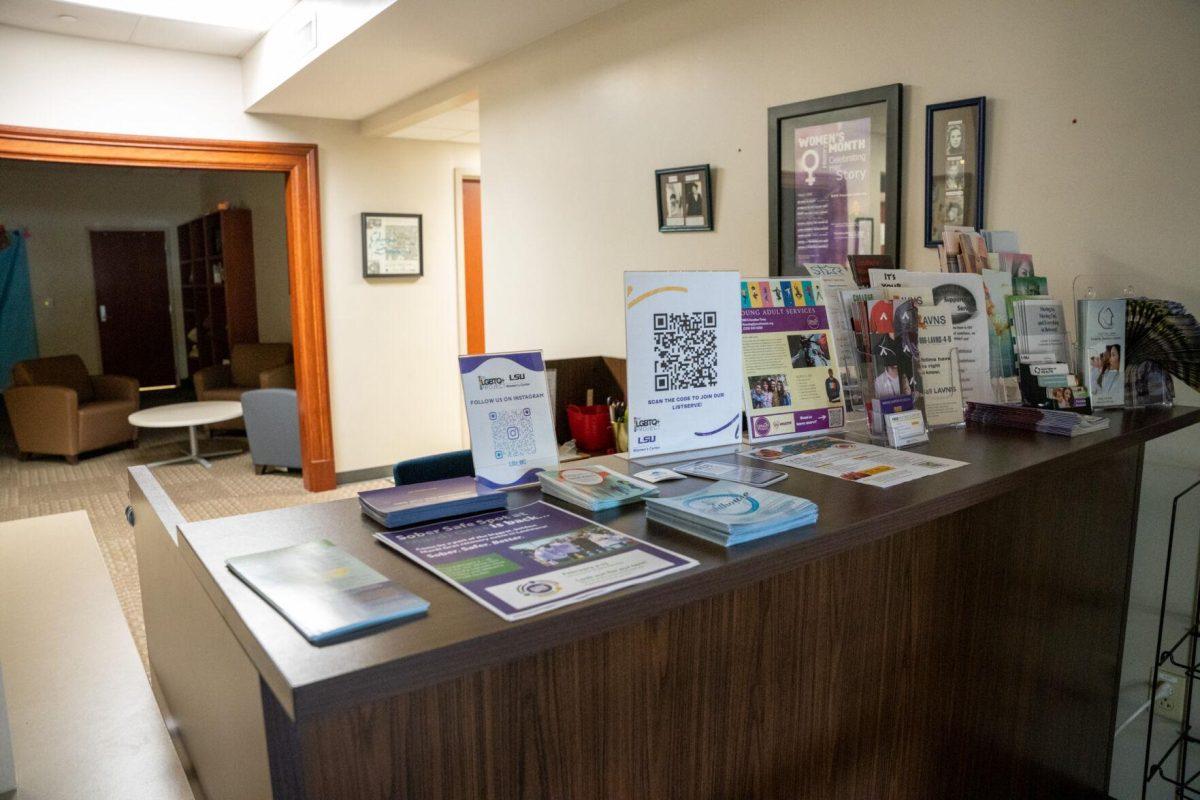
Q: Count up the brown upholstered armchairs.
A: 2